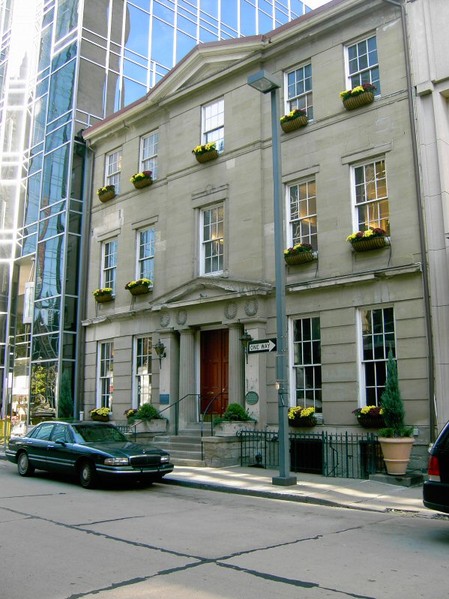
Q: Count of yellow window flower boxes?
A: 13